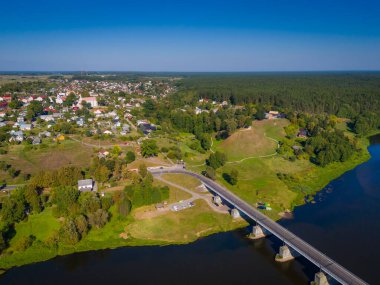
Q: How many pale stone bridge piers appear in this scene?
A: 5